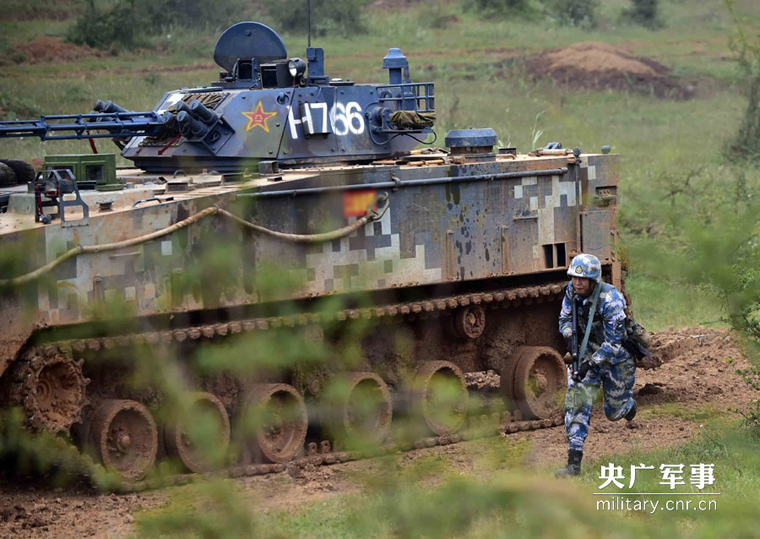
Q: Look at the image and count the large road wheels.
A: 6